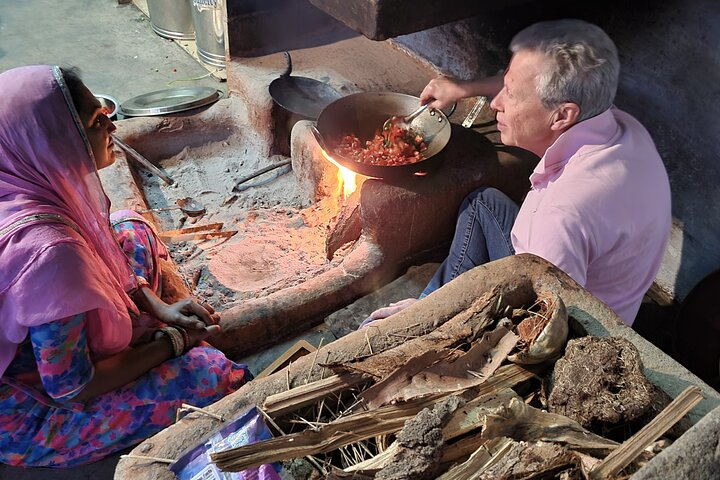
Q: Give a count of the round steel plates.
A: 1